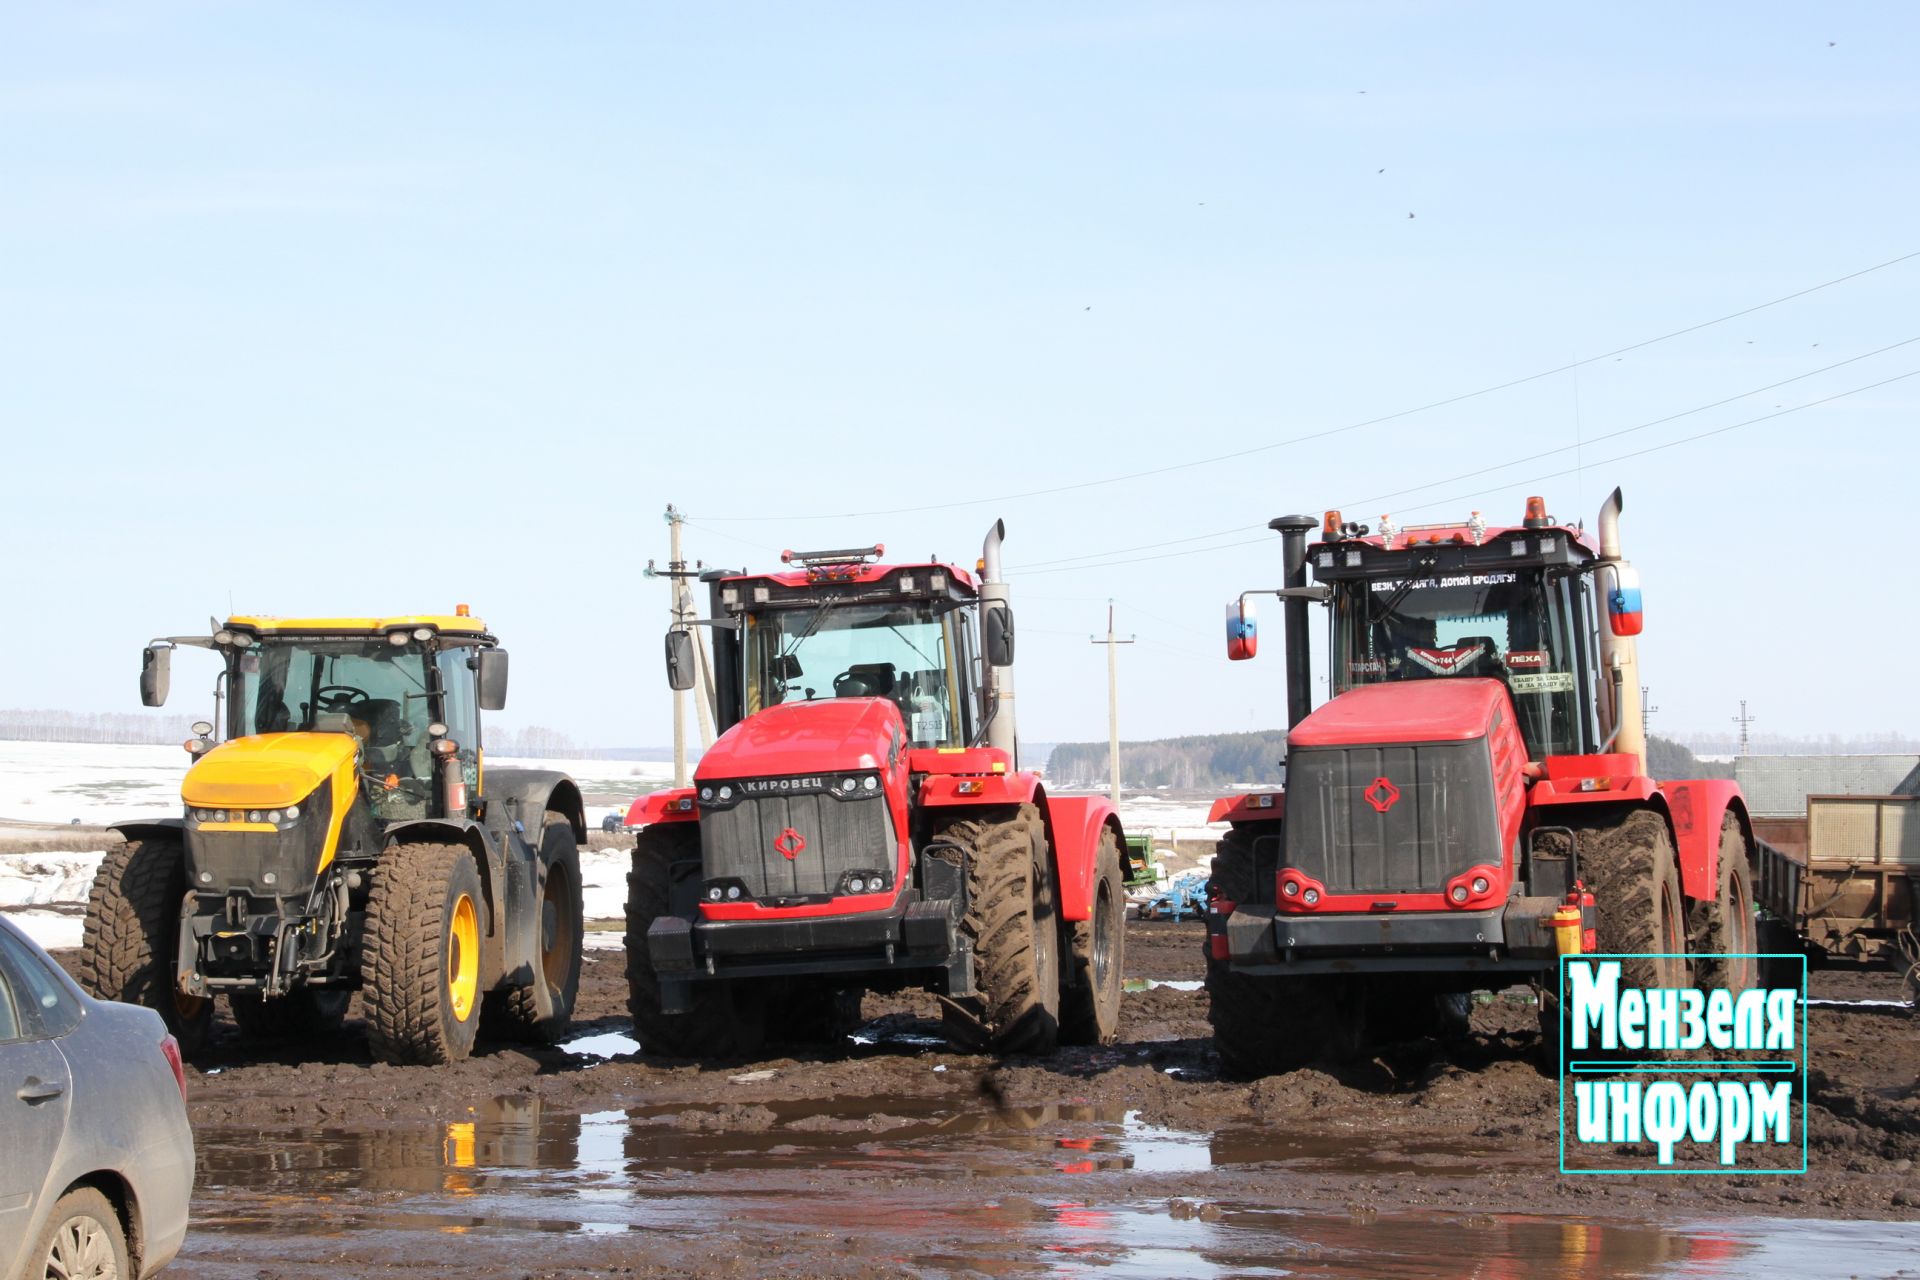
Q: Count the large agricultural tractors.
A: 3